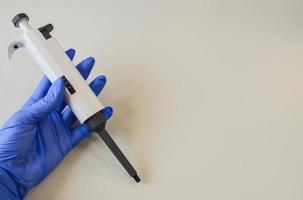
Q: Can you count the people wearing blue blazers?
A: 0